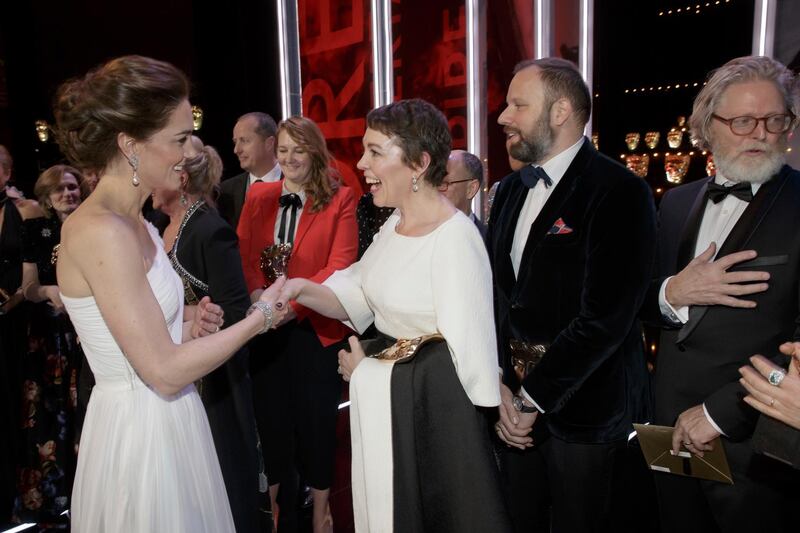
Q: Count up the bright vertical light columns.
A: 6